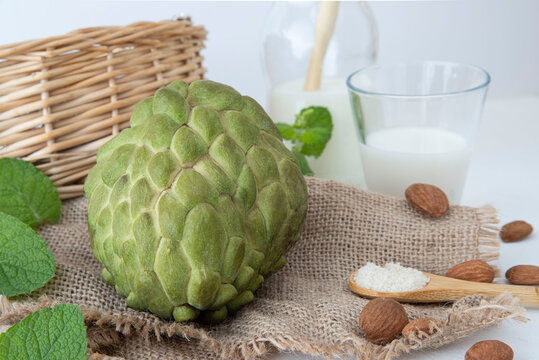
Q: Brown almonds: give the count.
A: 7